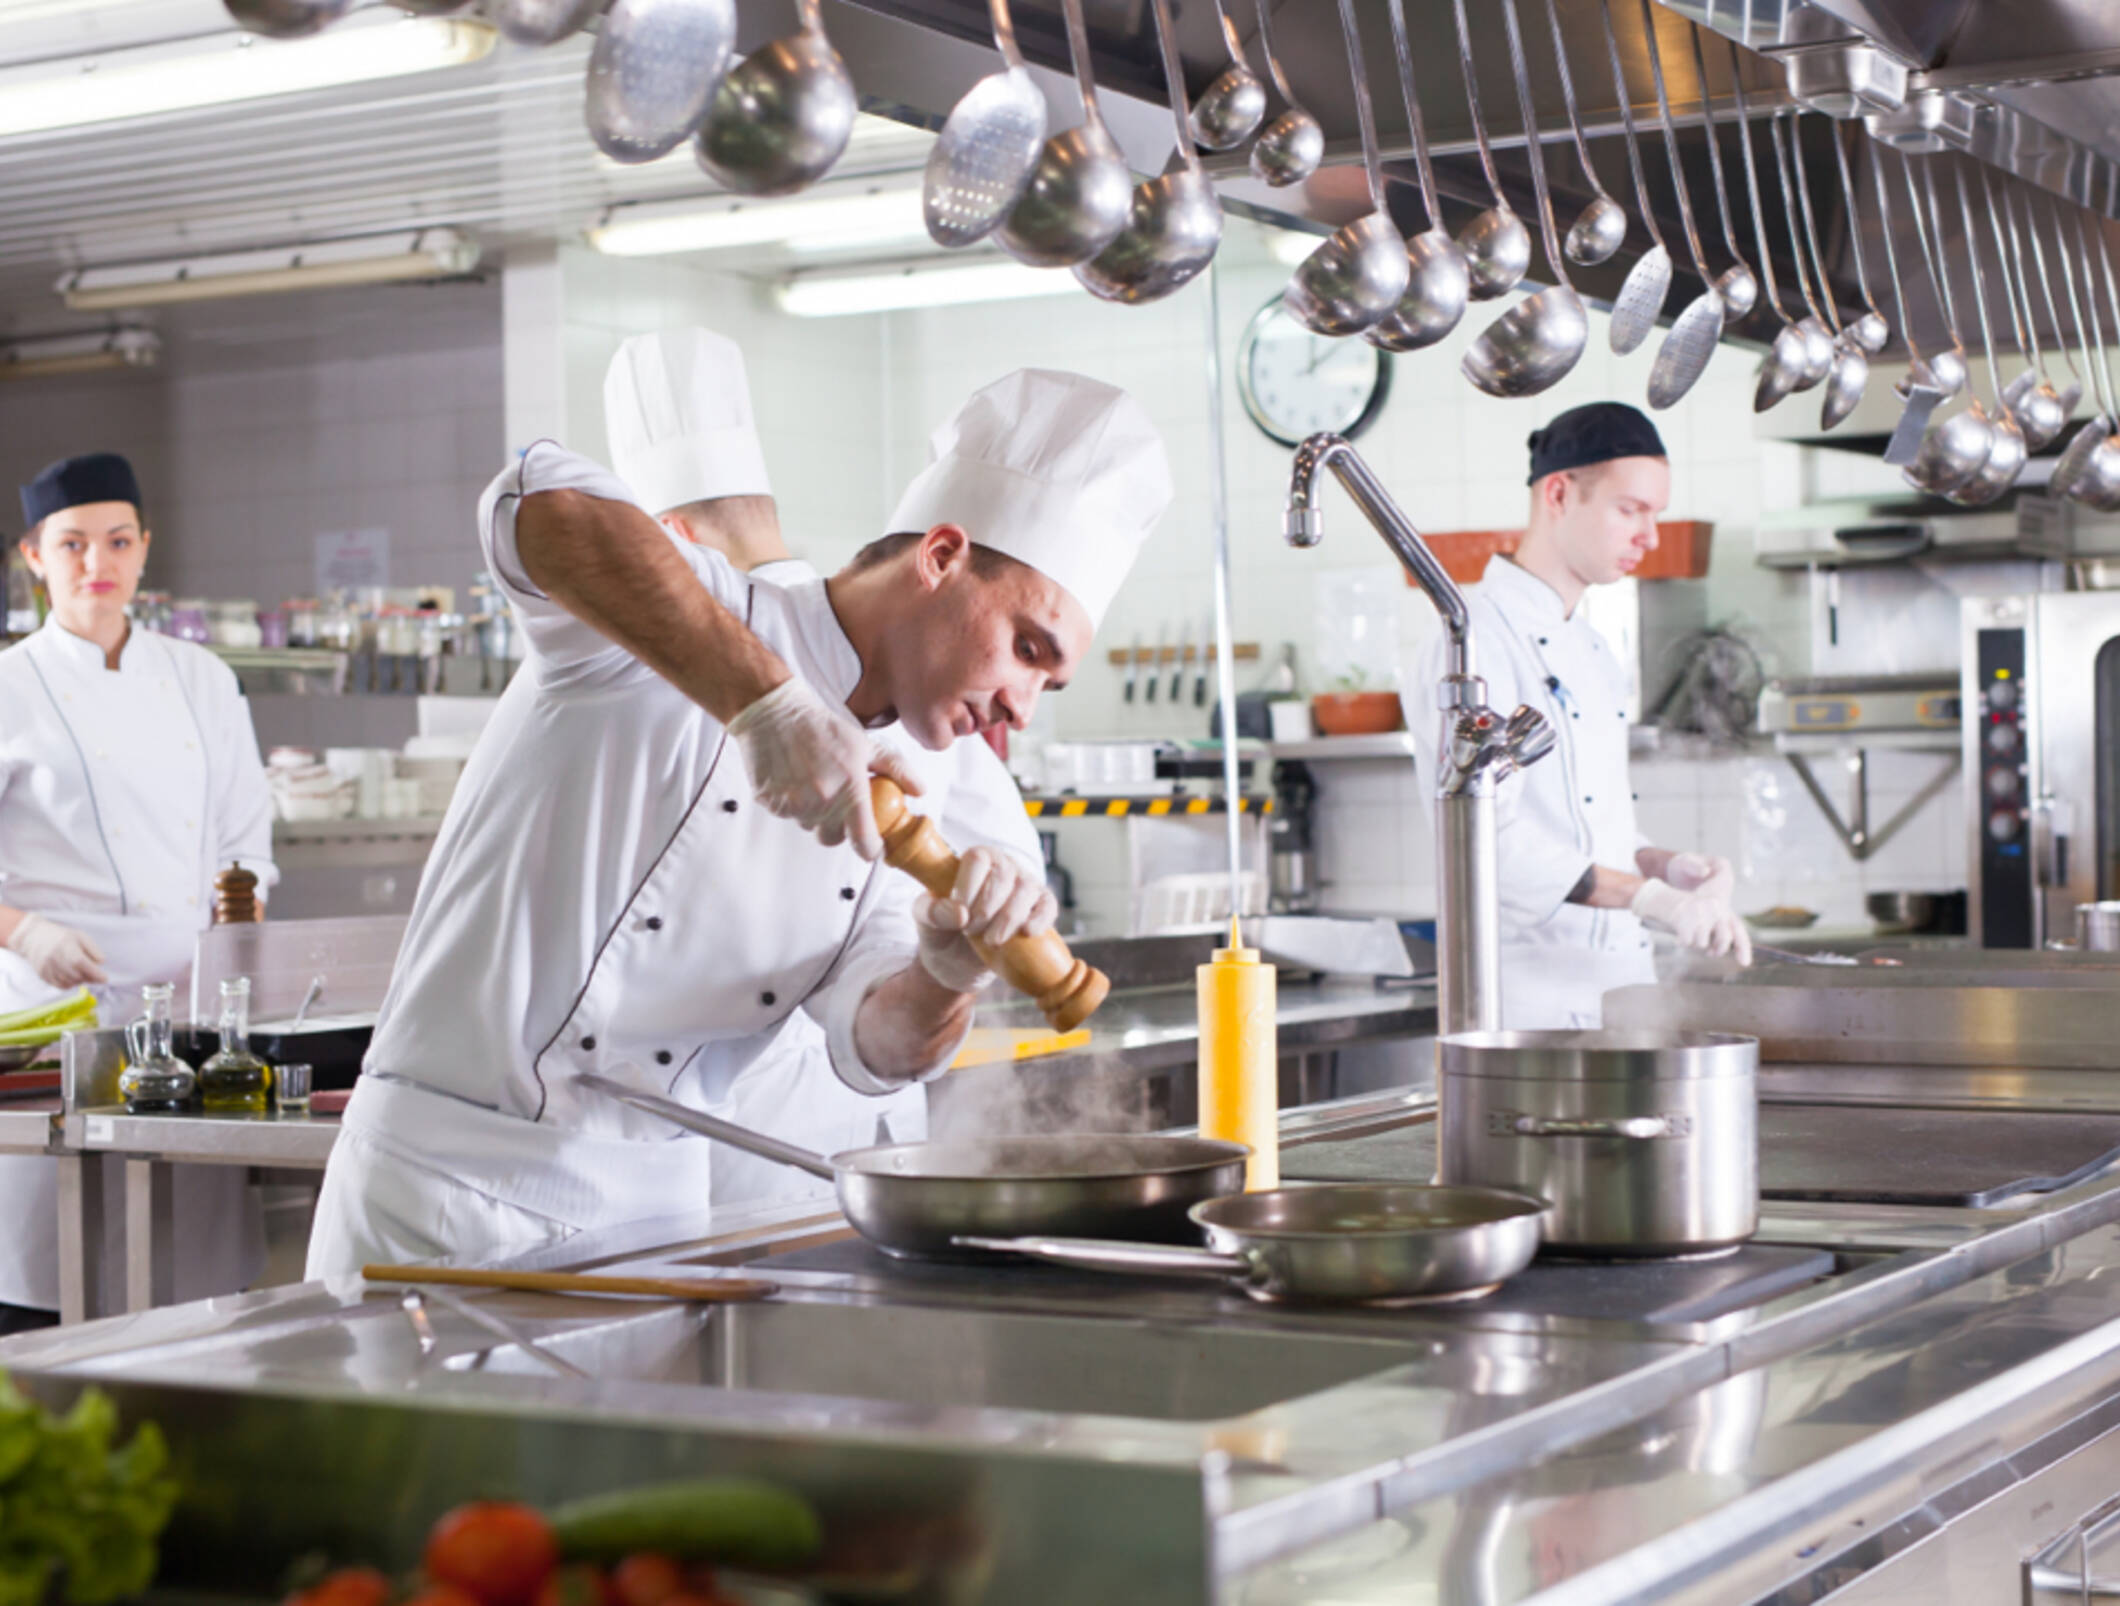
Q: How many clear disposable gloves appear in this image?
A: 5